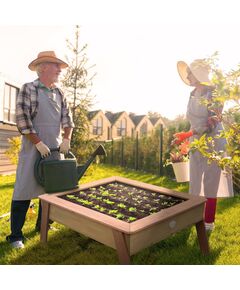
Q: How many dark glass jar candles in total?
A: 0